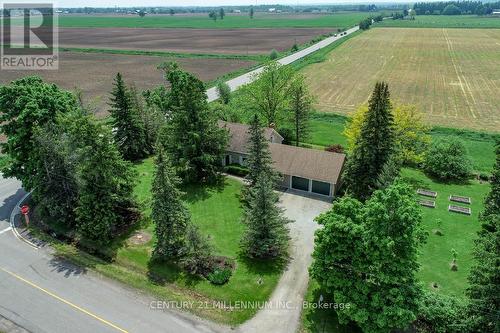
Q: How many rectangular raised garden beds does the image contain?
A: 4